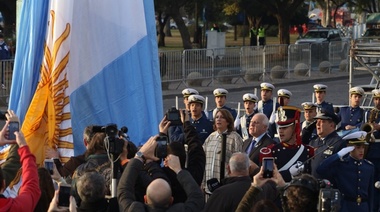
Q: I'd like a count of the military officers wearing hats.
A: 13